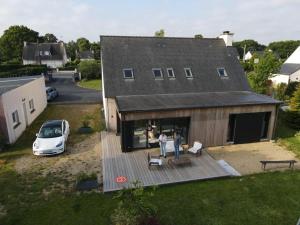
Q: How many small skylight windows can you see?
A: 5